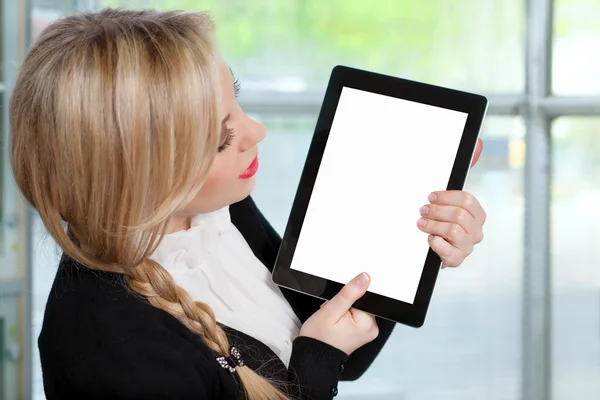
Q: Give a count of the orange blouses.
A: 0